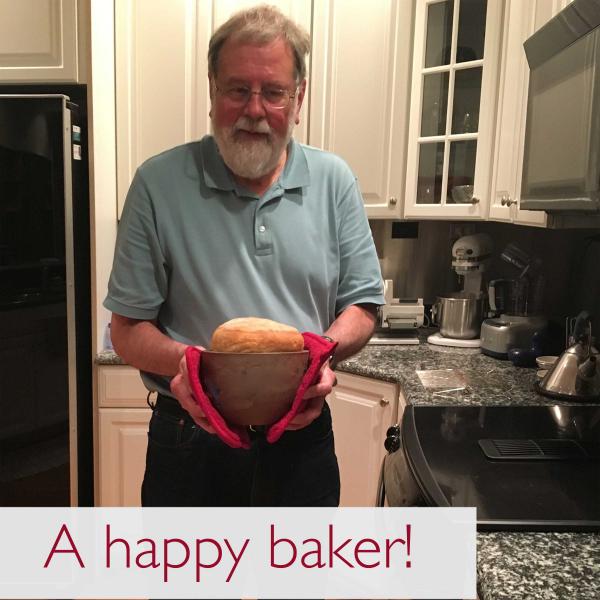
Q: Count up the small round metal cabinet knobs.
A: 5